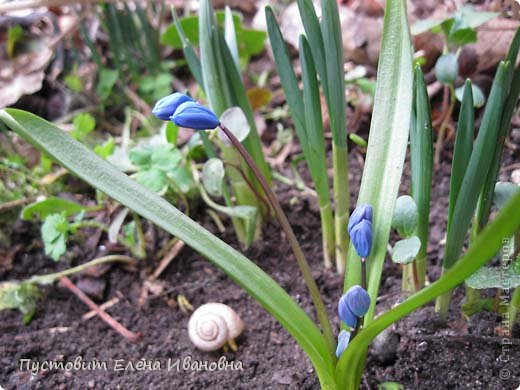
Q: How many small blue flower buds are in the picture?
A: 7